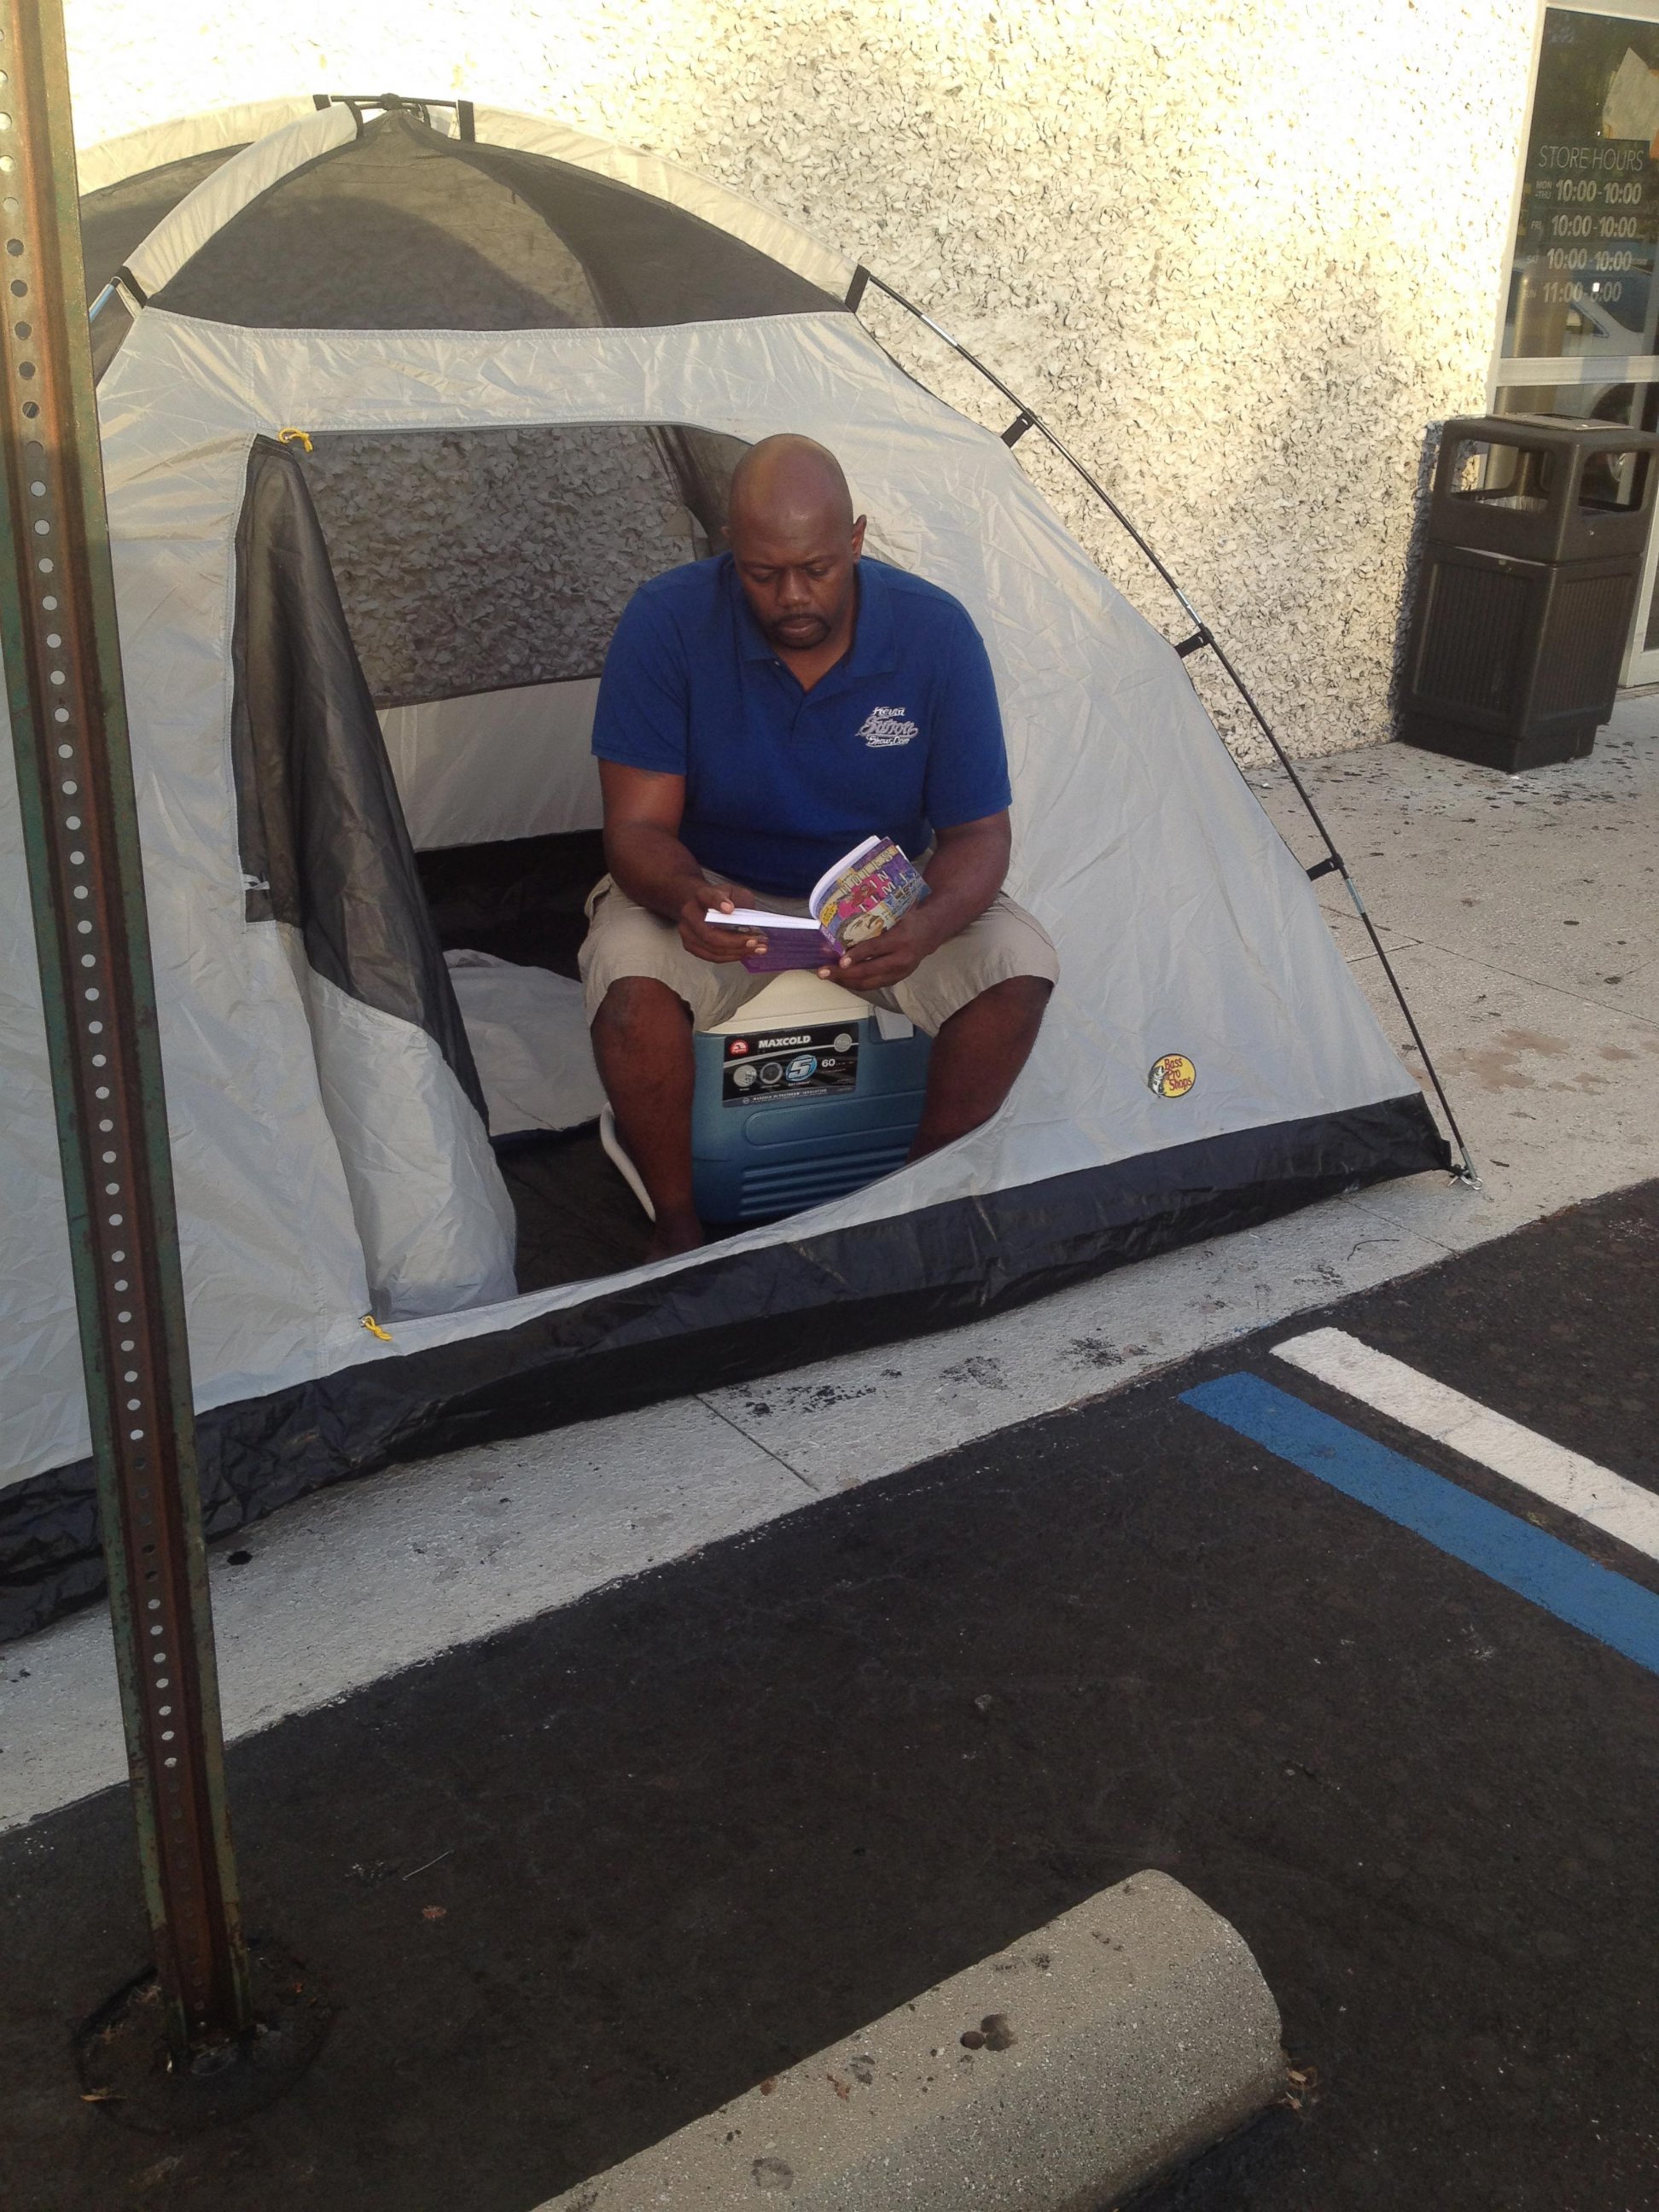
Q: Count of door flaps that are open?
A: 1